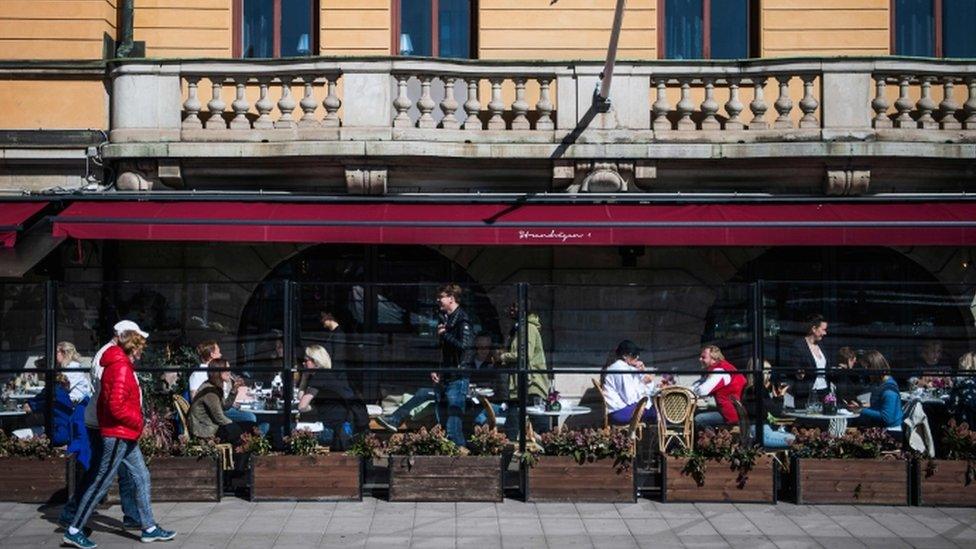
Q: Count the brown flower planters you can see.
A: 8